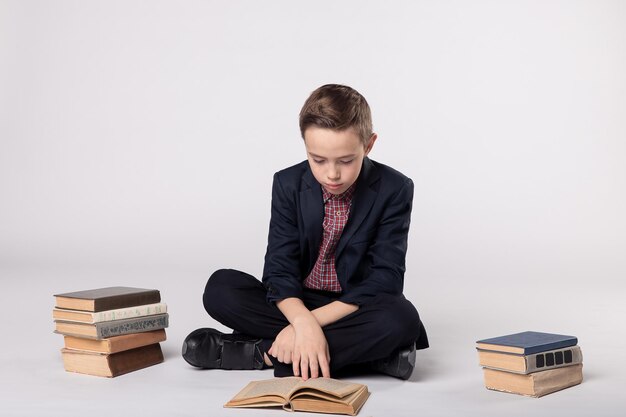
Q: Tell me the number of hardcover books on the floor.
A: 9